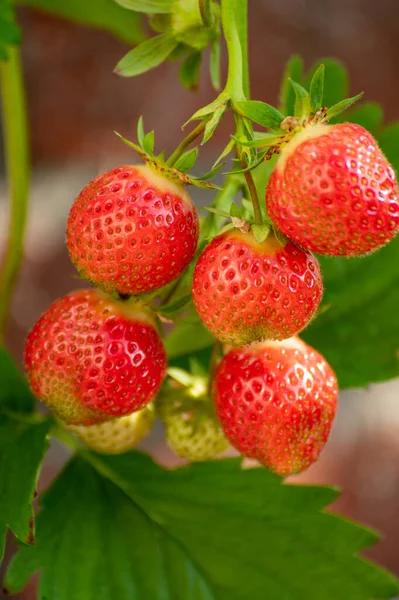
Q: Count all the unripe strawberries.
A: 2